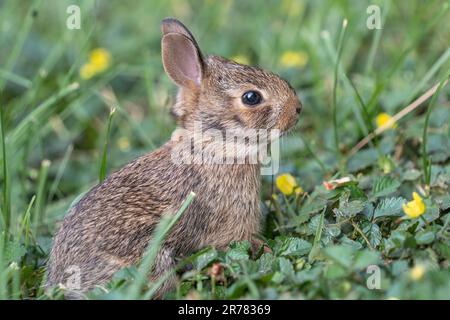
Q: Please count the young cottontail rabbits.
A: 1